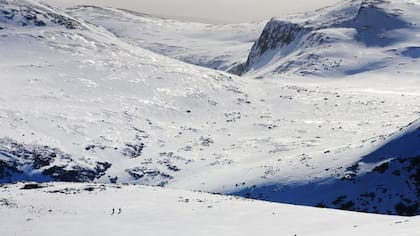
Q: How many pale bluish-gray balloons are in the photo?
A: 0